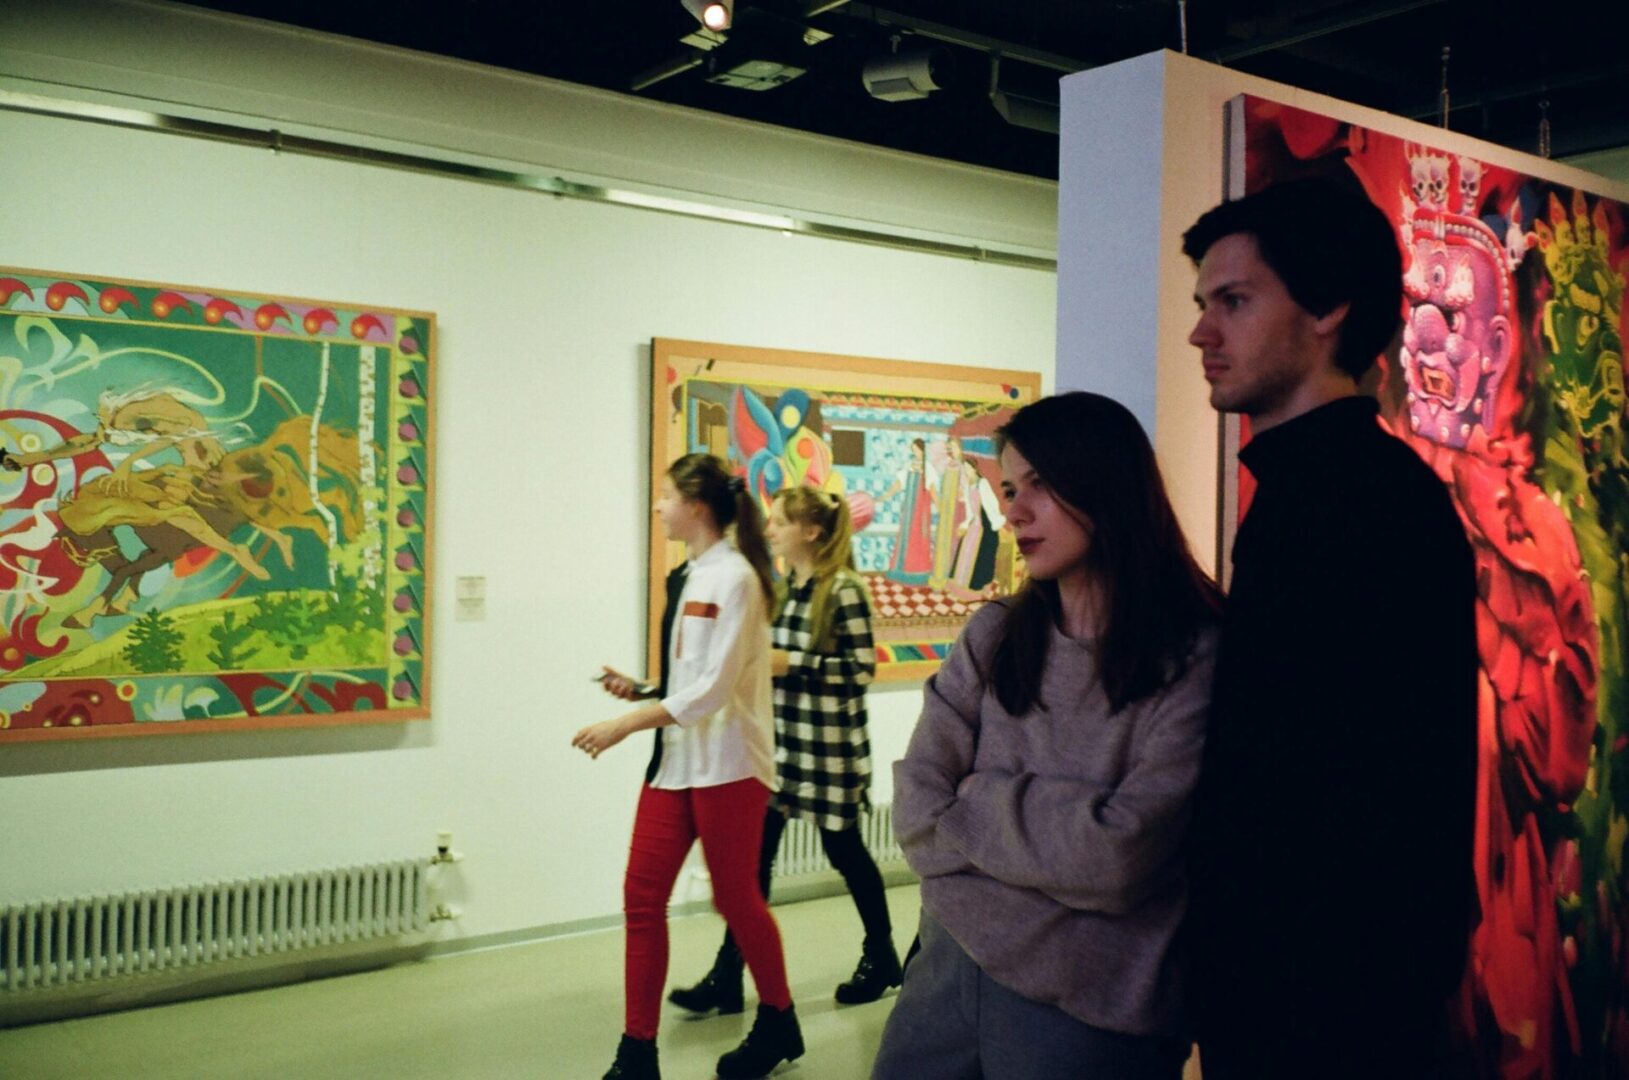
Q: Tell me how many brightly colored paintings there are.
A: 3